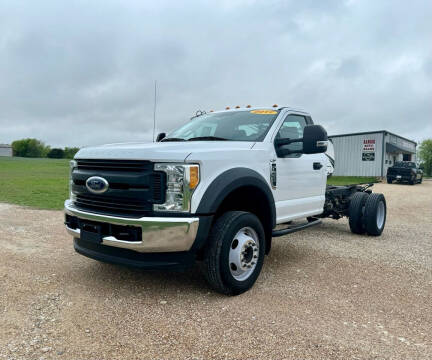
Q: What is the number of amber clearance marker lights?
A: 5